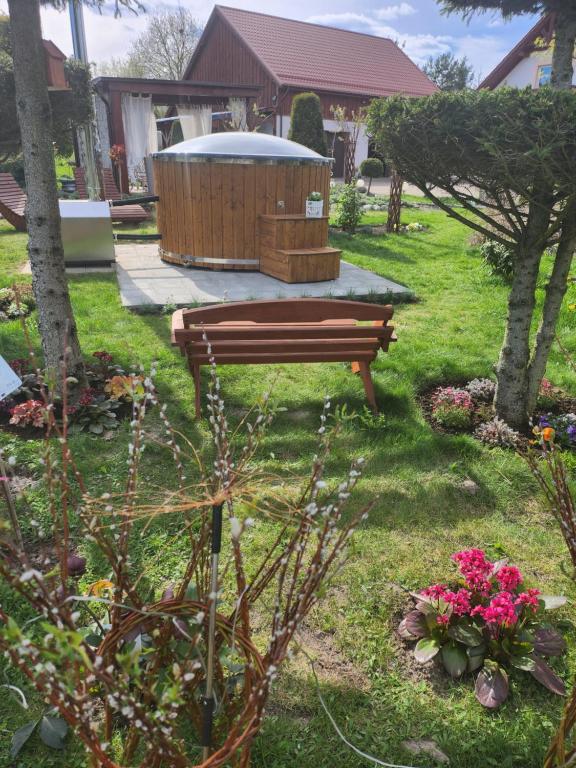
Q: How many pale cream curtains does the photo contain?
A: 3